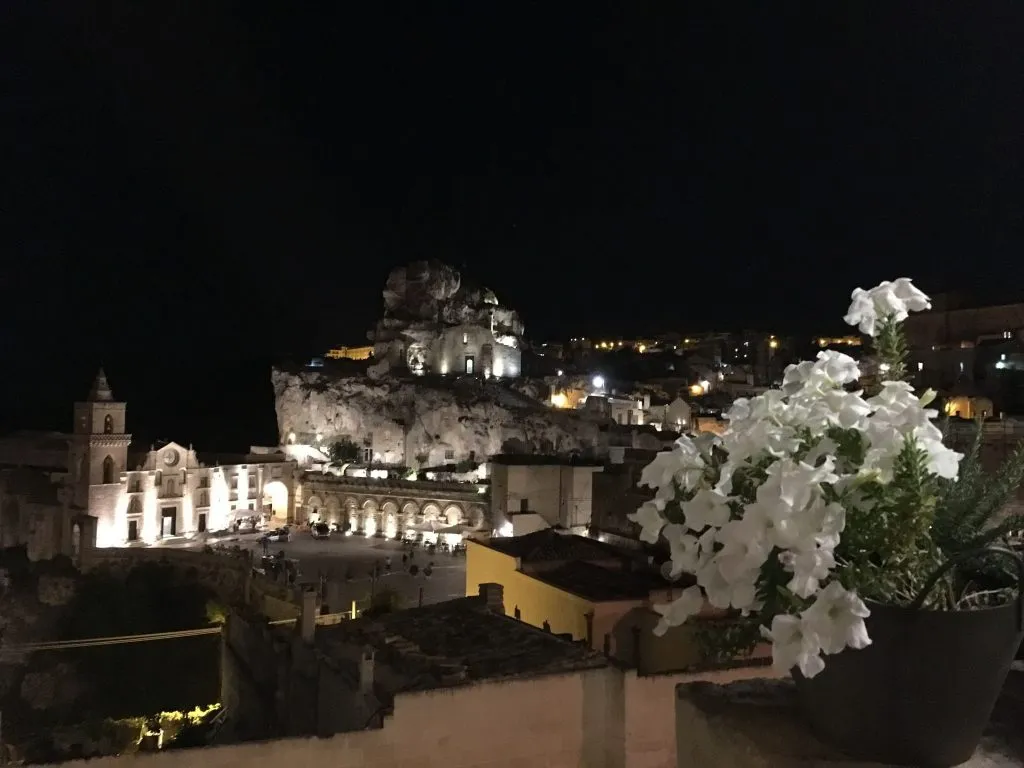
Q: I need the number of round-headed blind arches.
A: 9